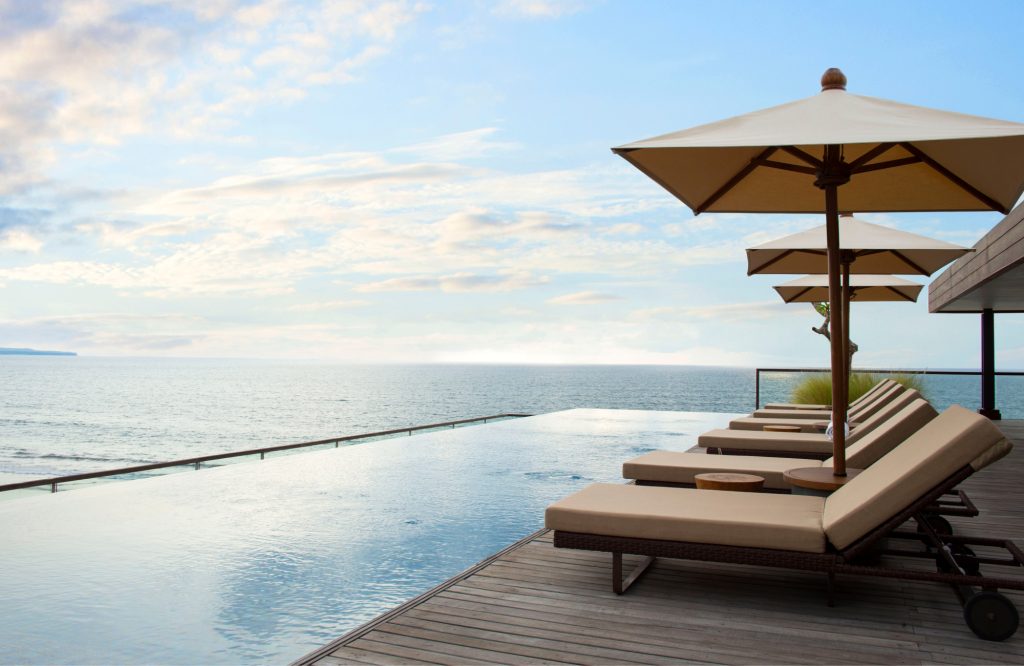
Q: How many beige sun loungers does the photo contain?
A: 6